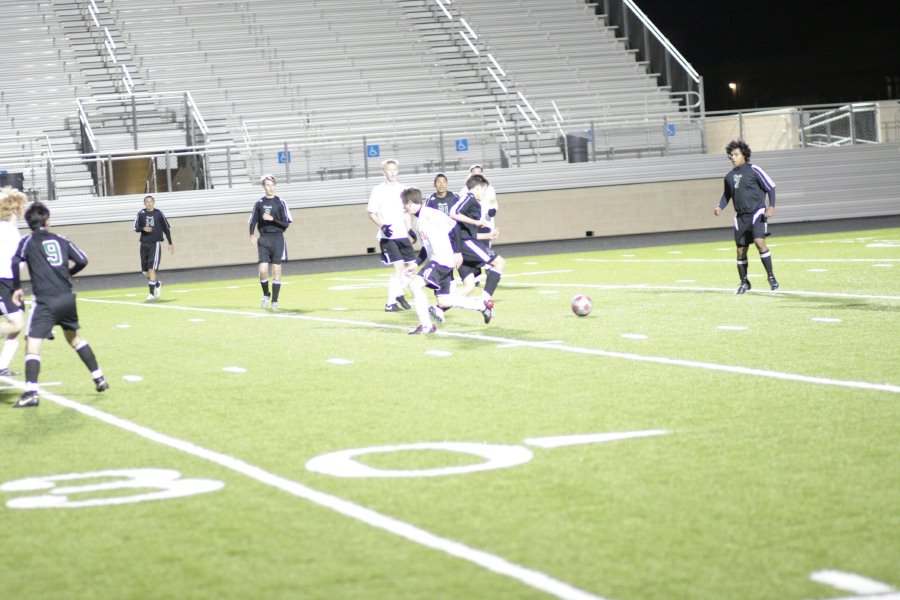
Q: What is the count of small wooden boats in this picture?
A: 0